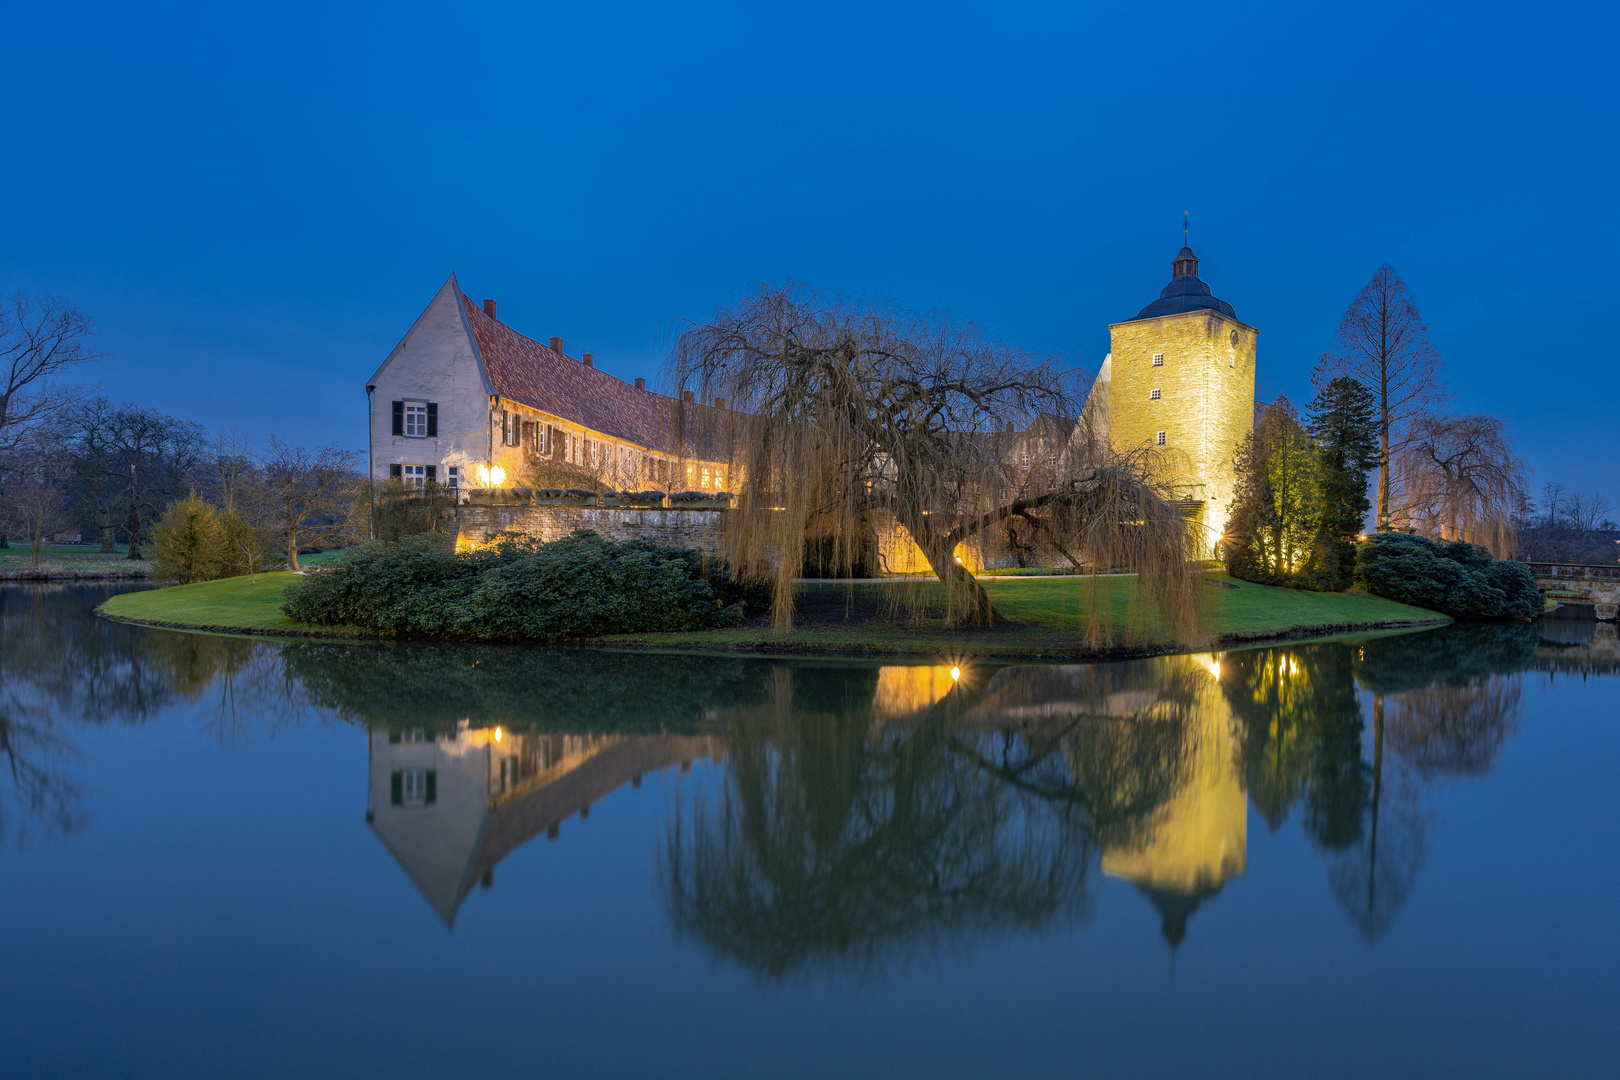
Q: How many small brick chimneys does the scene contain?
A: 6